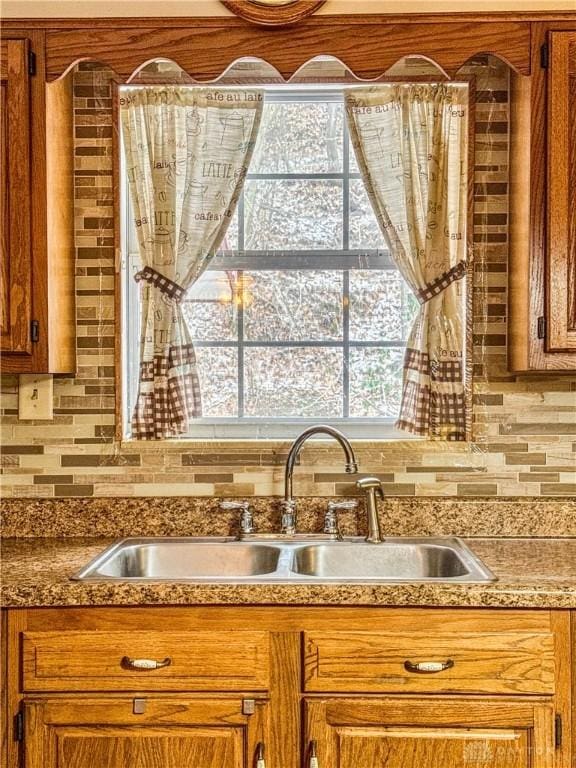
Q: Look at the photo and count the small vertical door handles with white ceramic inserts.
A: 2